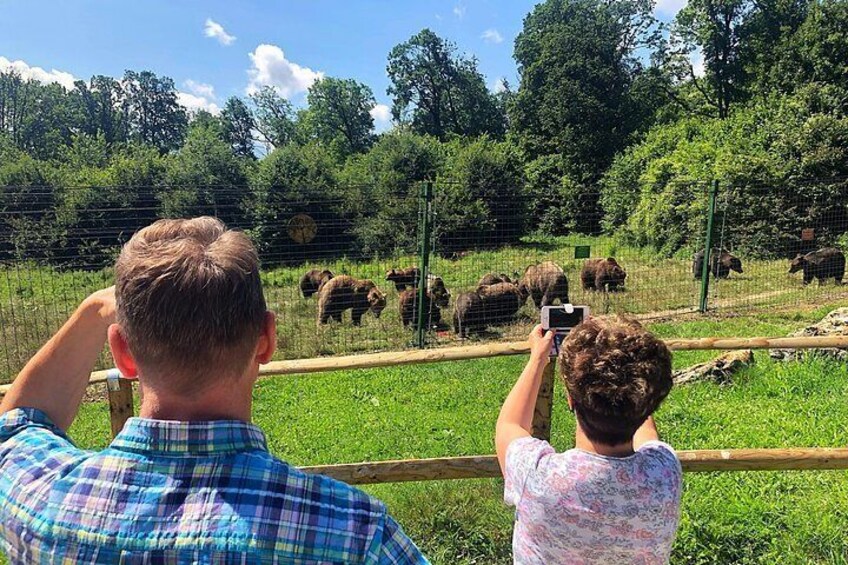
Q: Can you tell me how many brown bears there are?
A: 12